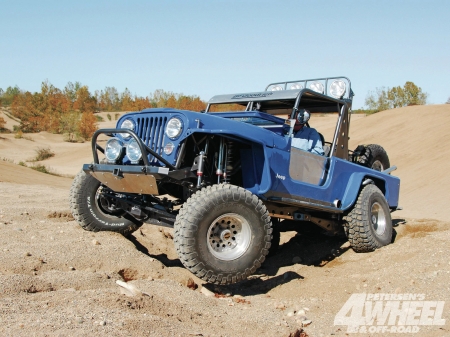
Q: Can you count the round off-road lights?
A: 6